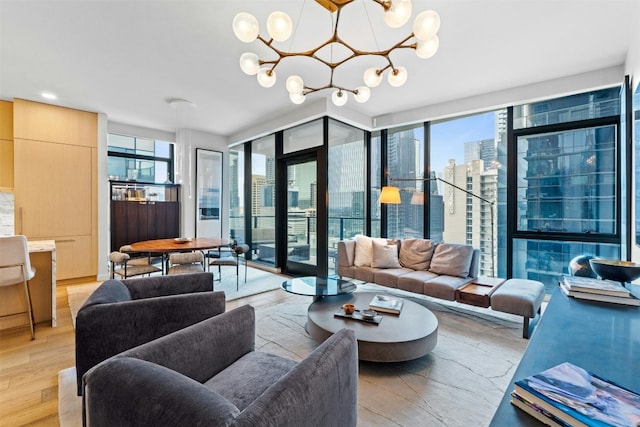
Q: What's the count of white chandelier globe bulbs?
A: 13